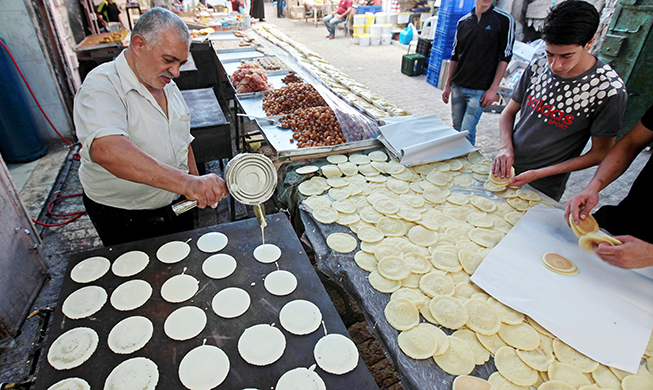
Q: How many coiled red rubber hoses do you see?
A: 1